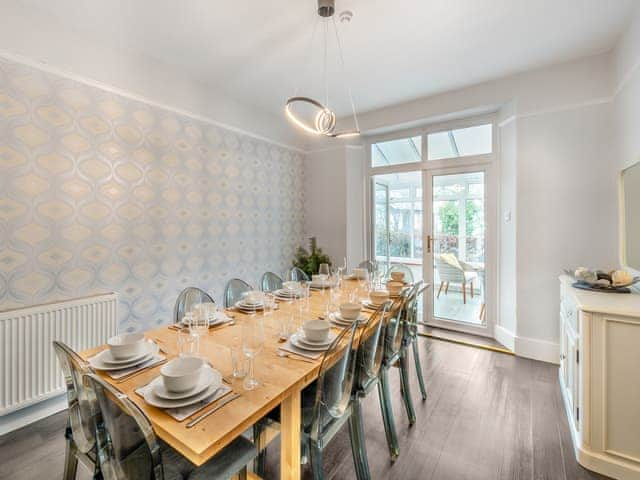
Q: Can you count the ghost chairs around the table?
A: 12